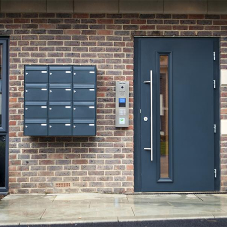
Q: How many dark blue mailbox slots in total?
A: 12